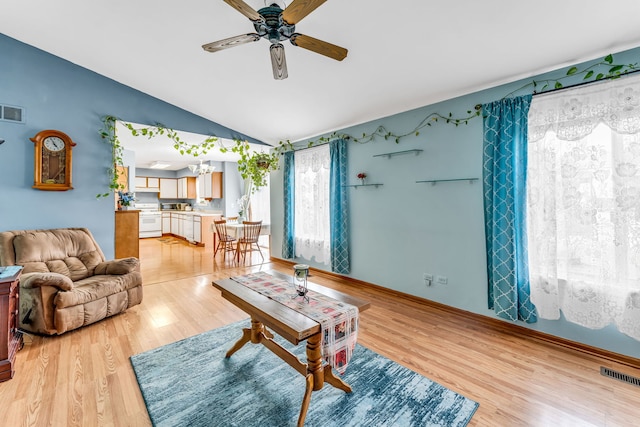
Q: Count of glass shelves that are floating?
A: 3